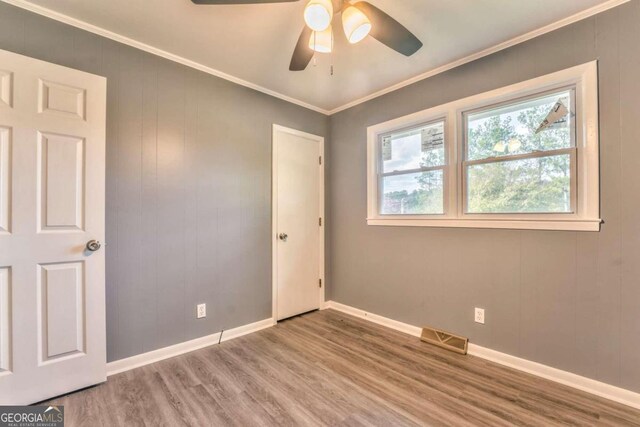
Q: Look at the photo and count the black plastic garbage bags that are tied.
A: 0